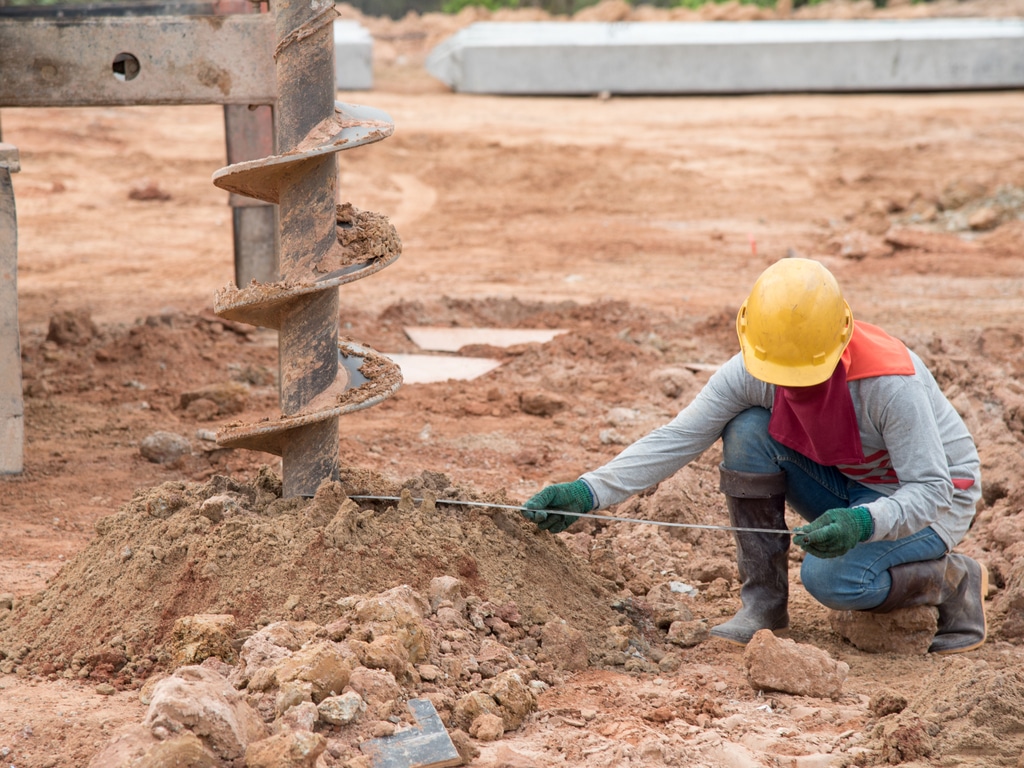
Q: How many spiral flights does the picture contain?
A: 3